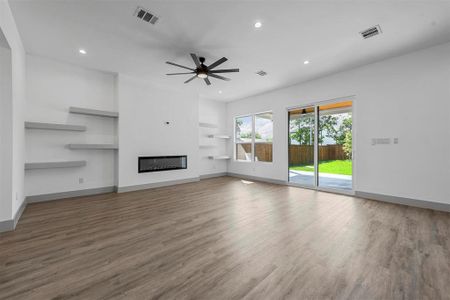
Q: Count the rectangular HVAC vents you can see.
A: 3